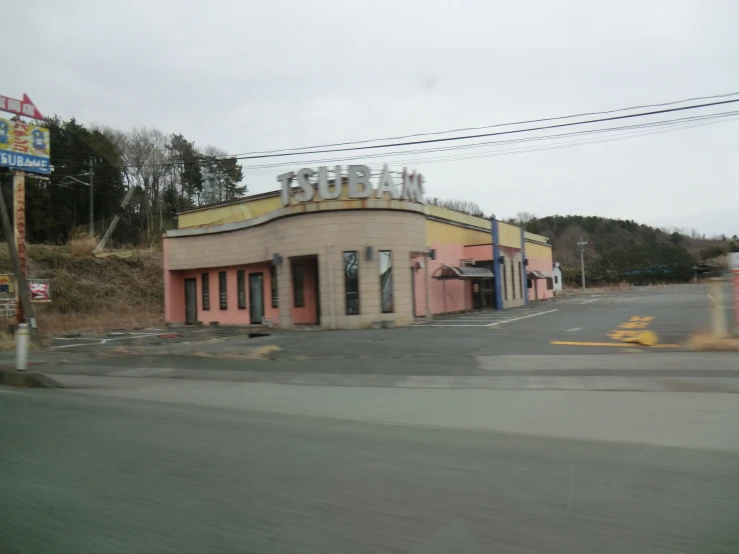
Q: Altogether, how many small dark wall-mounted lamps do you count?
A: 5